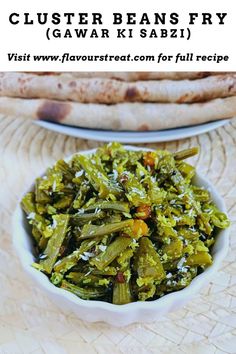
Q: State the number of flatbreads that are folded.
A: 3